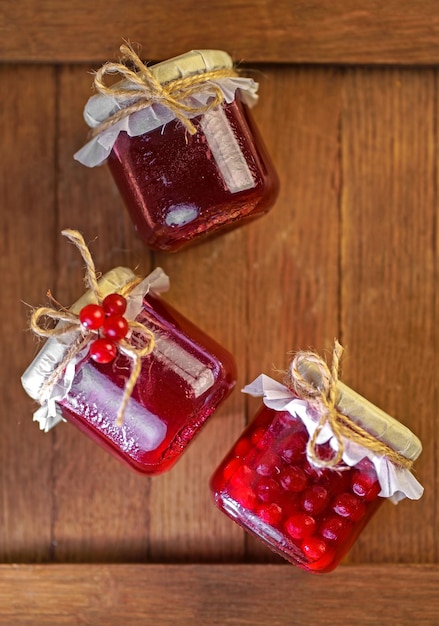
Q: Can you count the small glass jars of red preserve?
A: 3